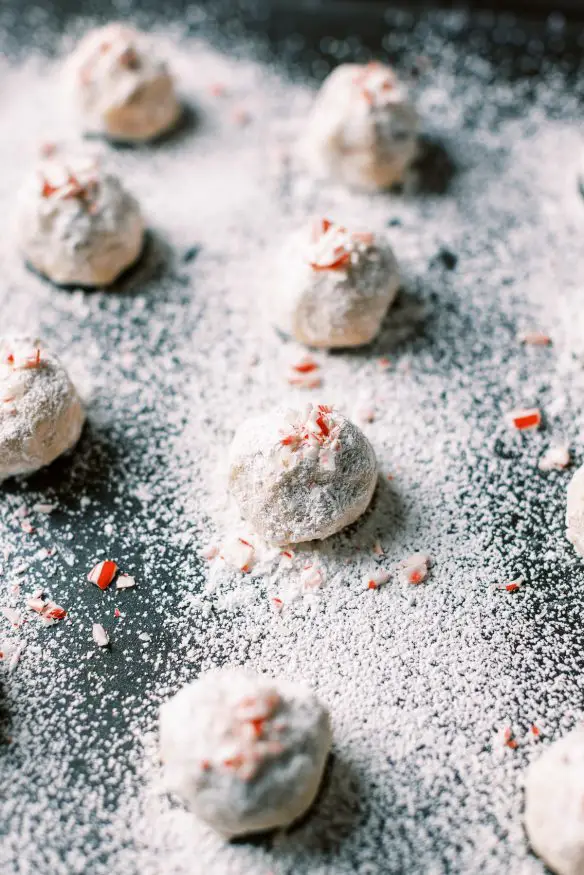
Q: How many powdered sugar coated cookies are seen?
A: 9